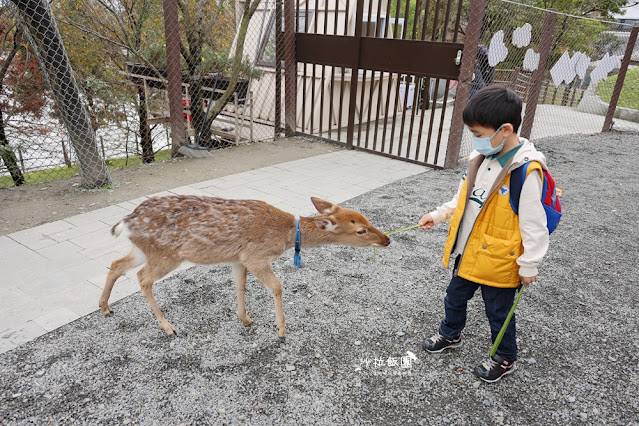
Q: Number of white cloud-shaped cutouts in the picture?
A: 3